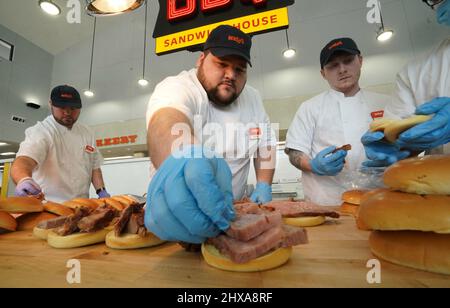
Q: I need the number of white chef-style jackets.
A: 4